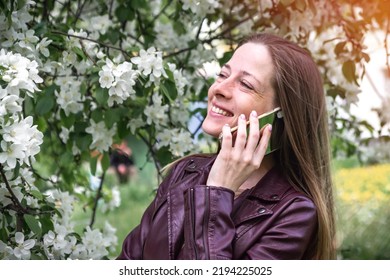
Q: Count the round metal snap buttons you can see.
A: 3